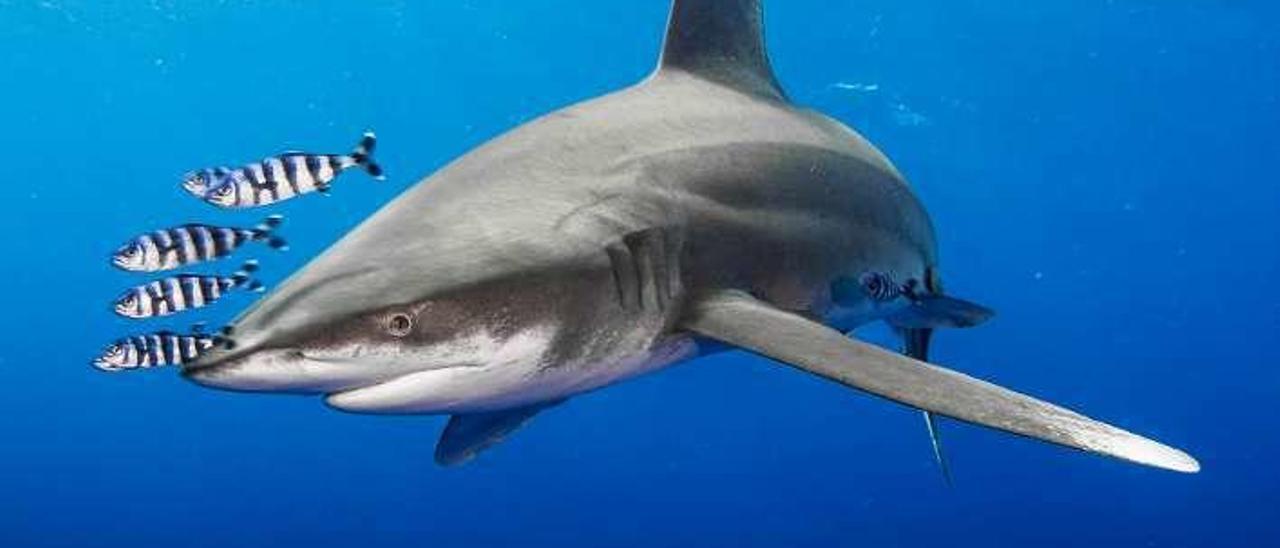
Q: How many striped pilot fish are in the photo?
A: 6